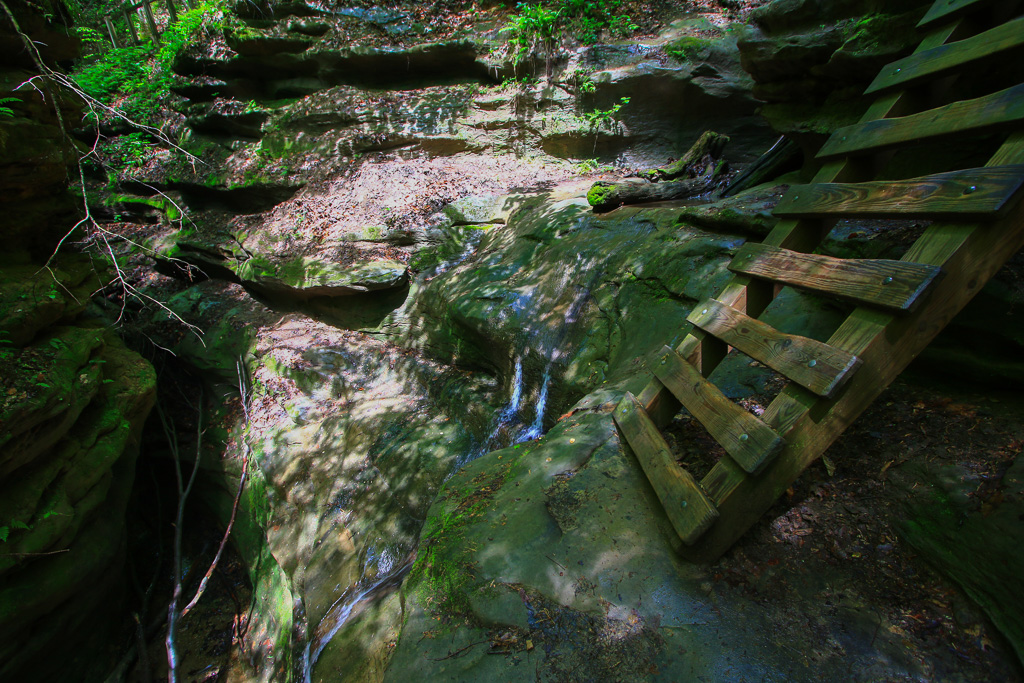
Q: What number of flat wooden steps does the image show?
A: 8